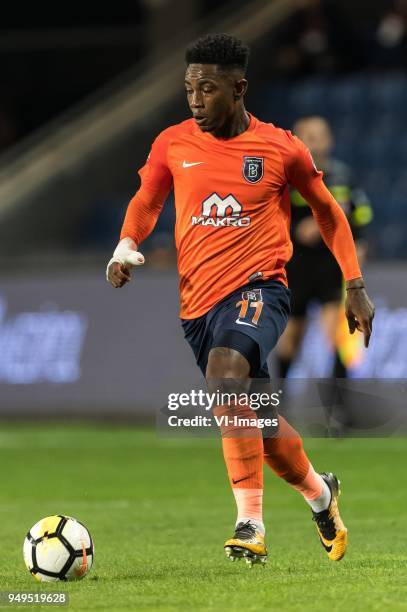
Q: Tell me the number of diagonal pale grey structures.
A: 1